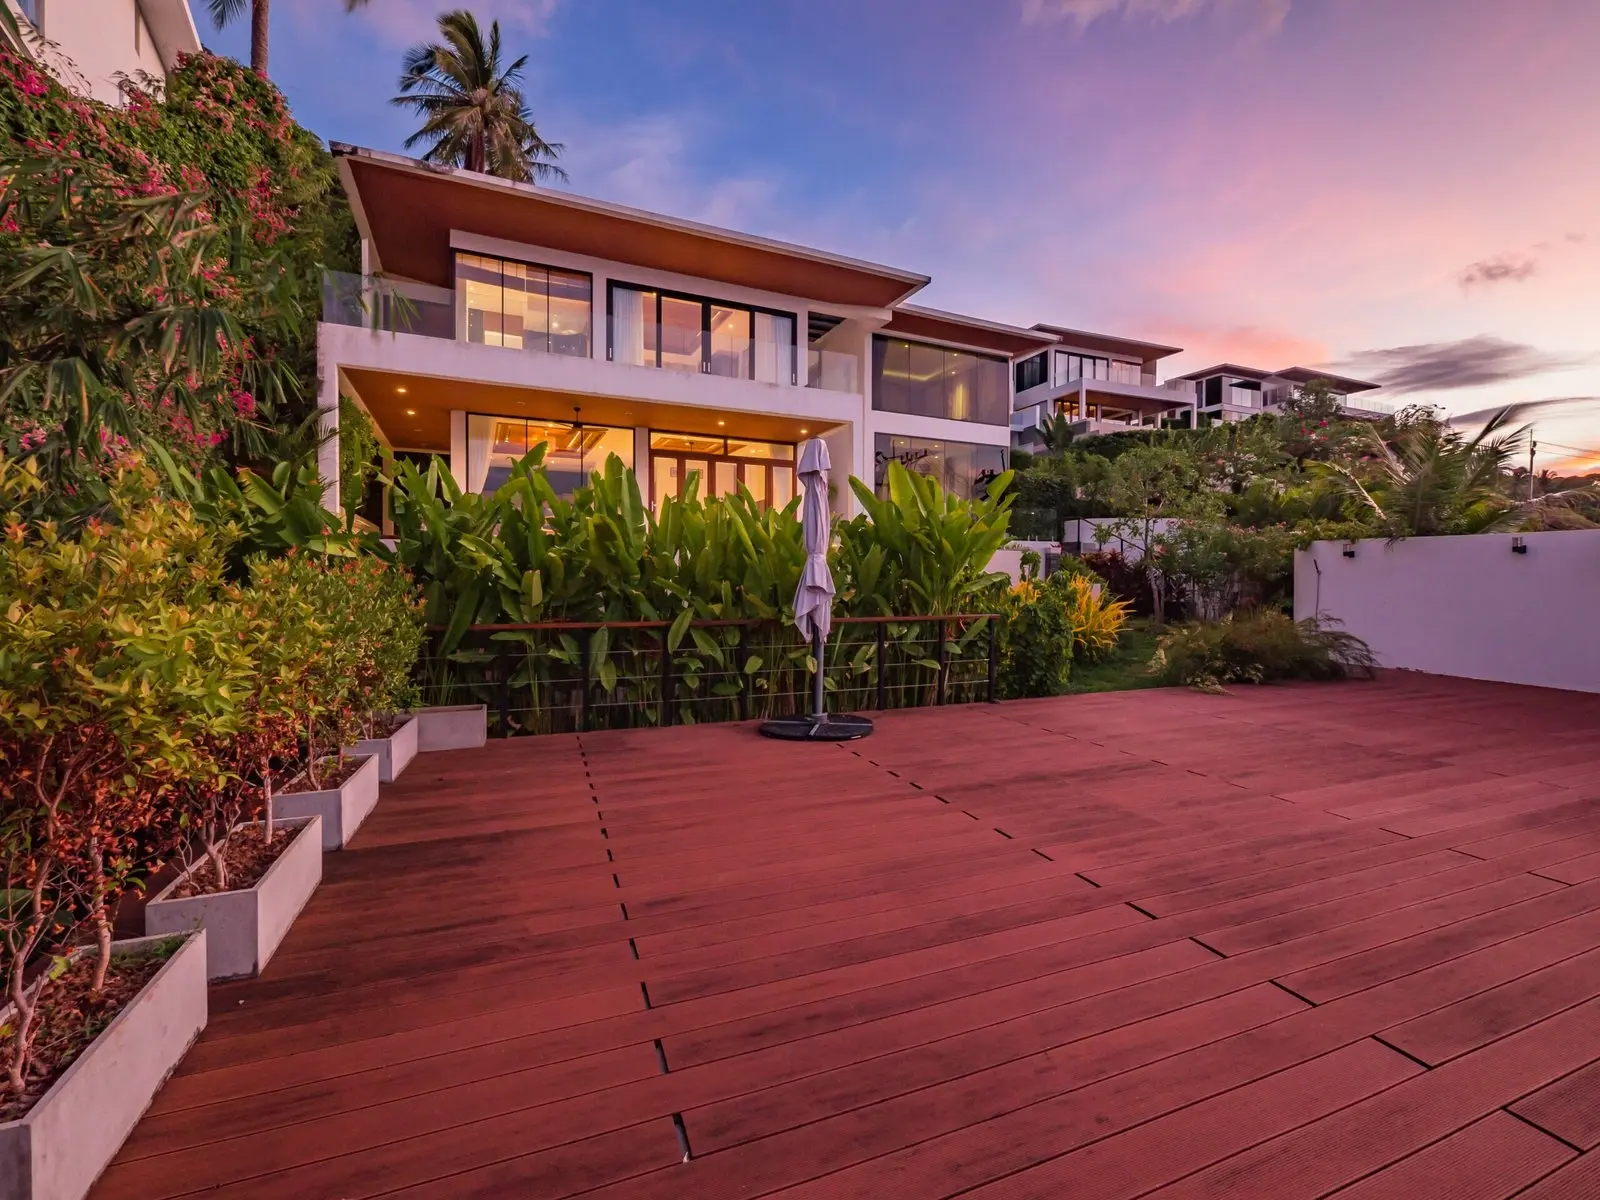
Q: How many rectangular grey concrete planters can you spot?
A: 5